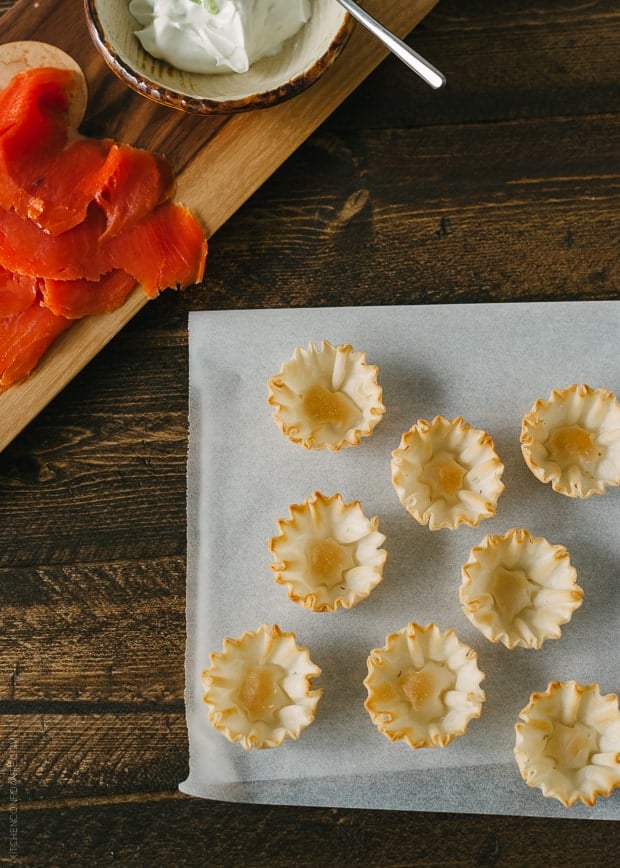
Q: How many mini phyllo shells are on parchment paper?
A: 8